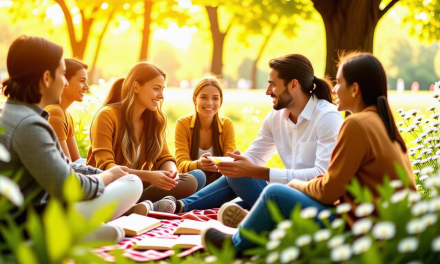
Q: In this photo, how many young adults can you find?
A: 6